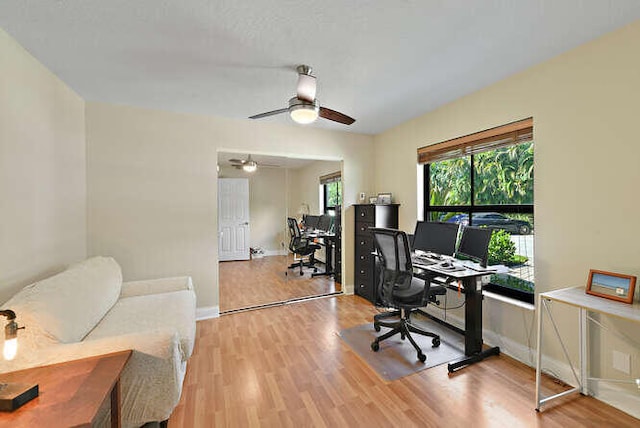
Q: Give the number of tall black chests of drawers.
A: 1